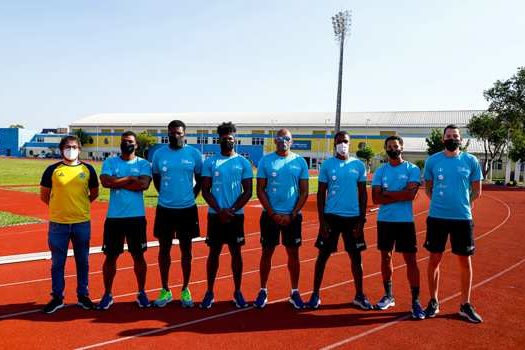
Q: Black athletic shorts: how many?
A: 7